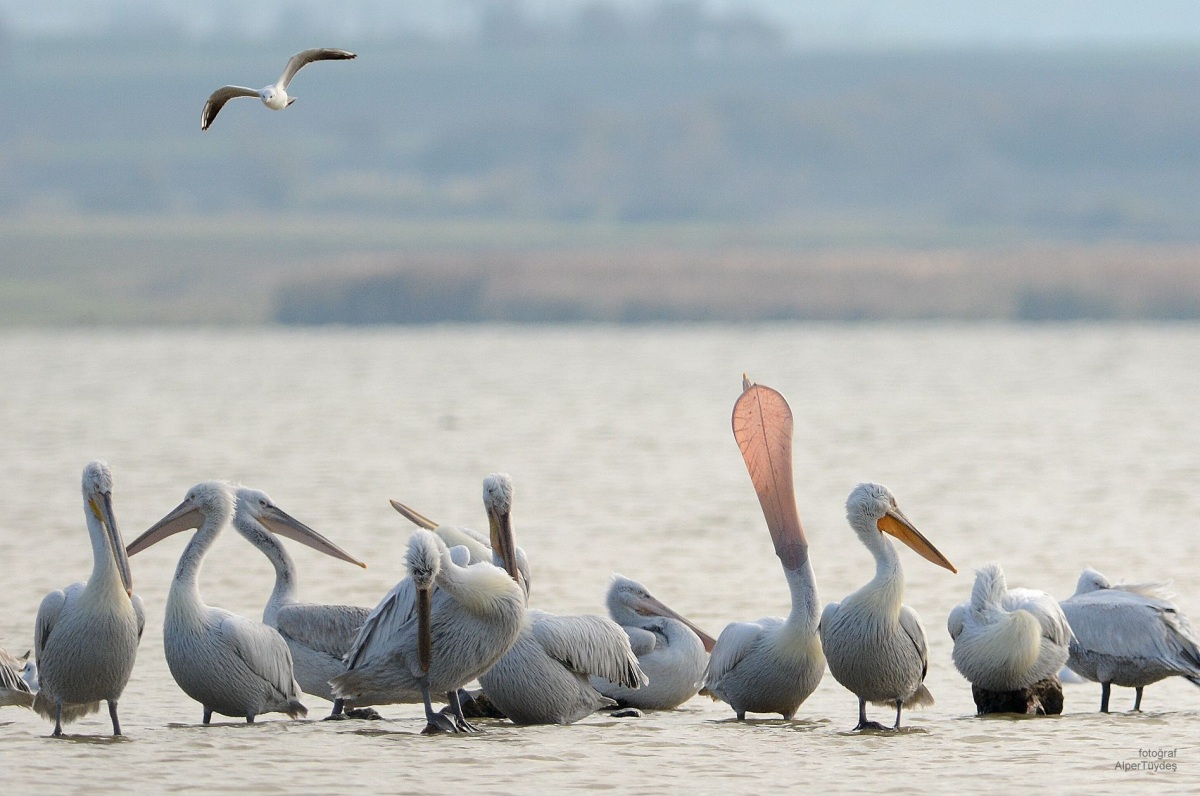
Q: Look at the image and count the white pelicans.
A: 11